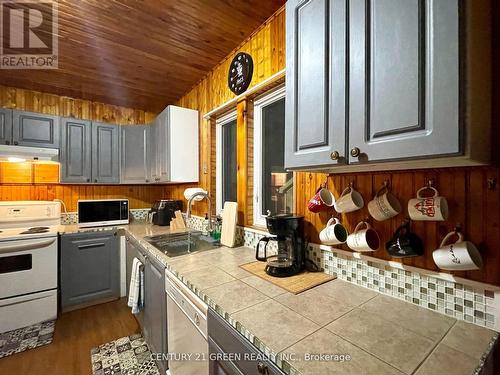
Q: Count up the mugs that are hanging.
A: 8